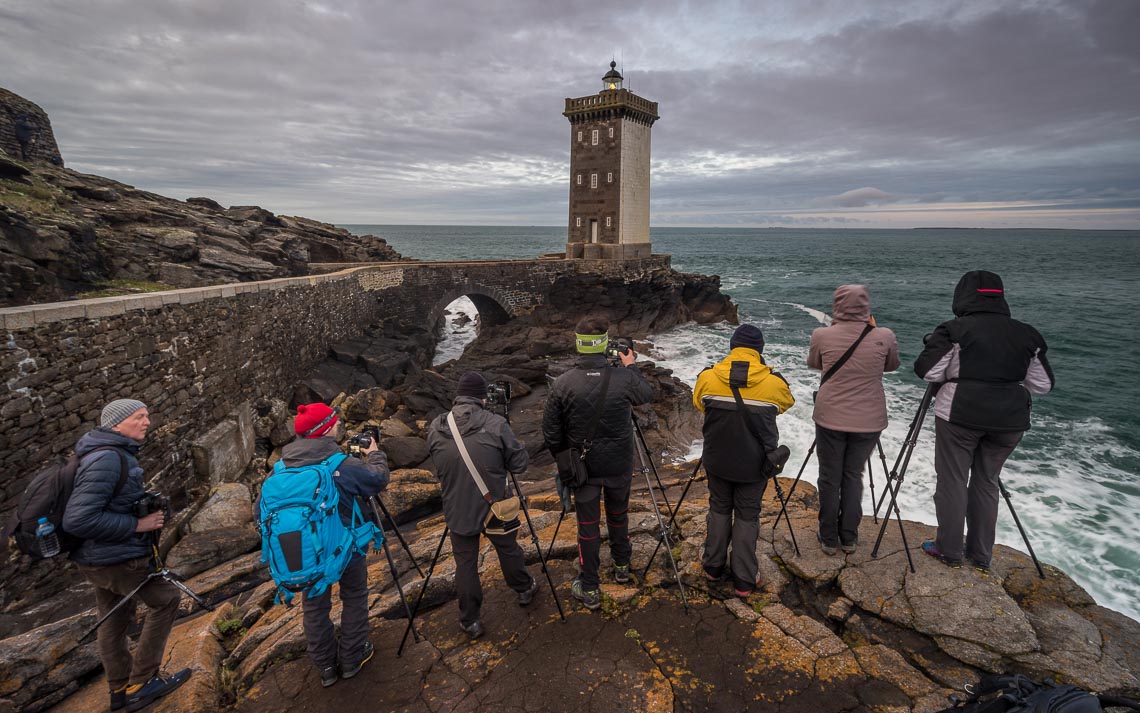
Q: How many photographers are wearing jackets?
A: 7